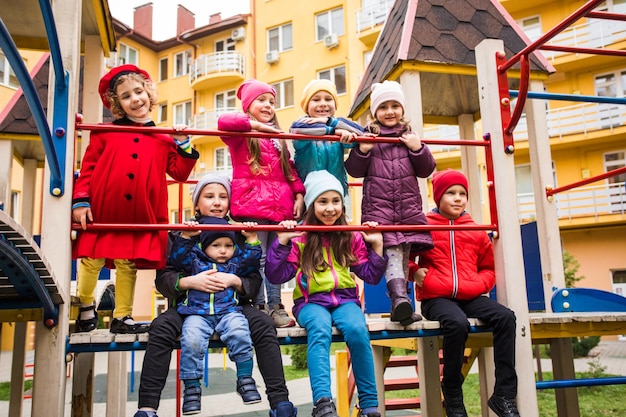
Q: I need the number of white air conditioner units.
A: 3